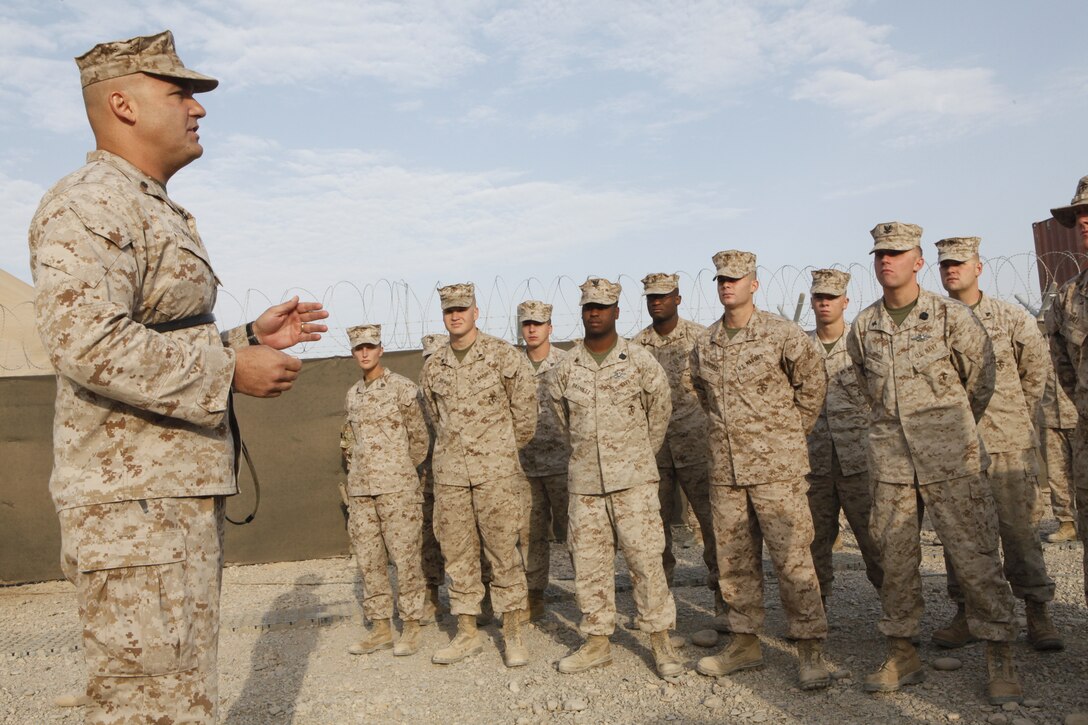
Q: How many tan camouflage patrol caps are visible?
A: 11